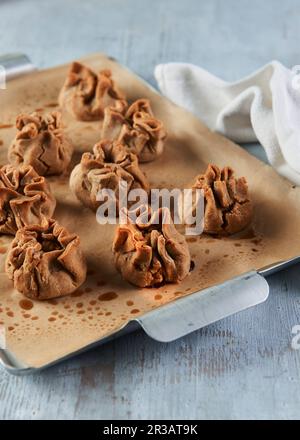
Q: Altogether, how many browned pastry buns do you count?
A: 8